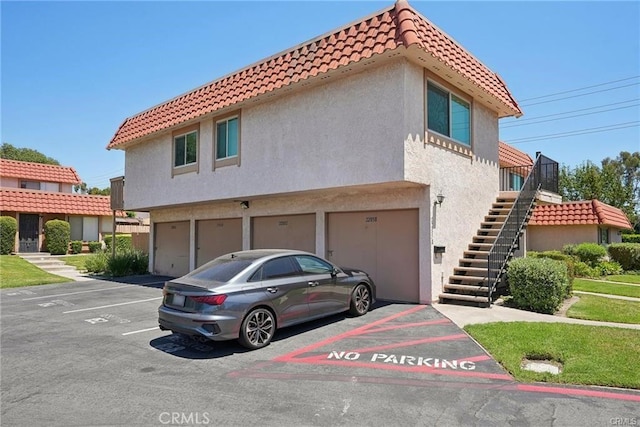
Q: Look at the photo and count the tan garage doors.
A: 4